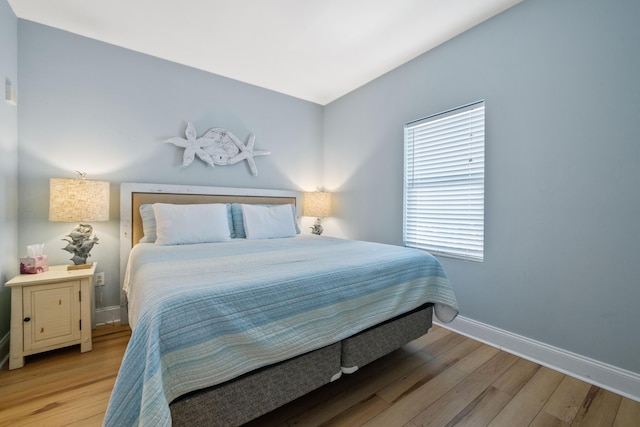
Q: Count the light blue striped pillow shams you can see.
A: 2